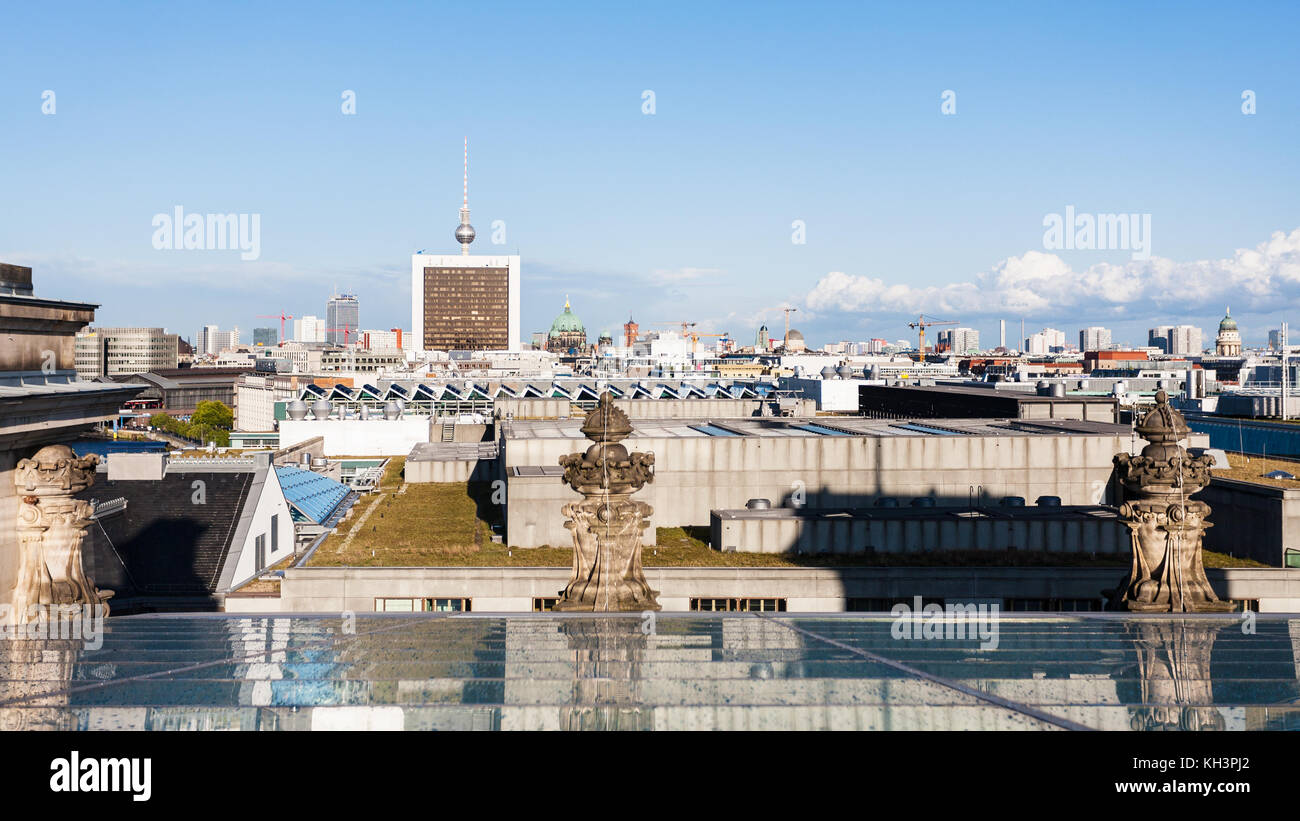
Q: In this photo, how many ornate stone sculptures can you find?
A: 3